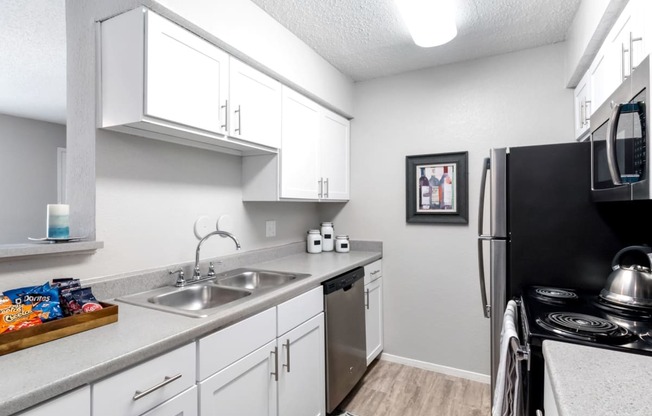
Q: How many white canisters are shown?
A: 3